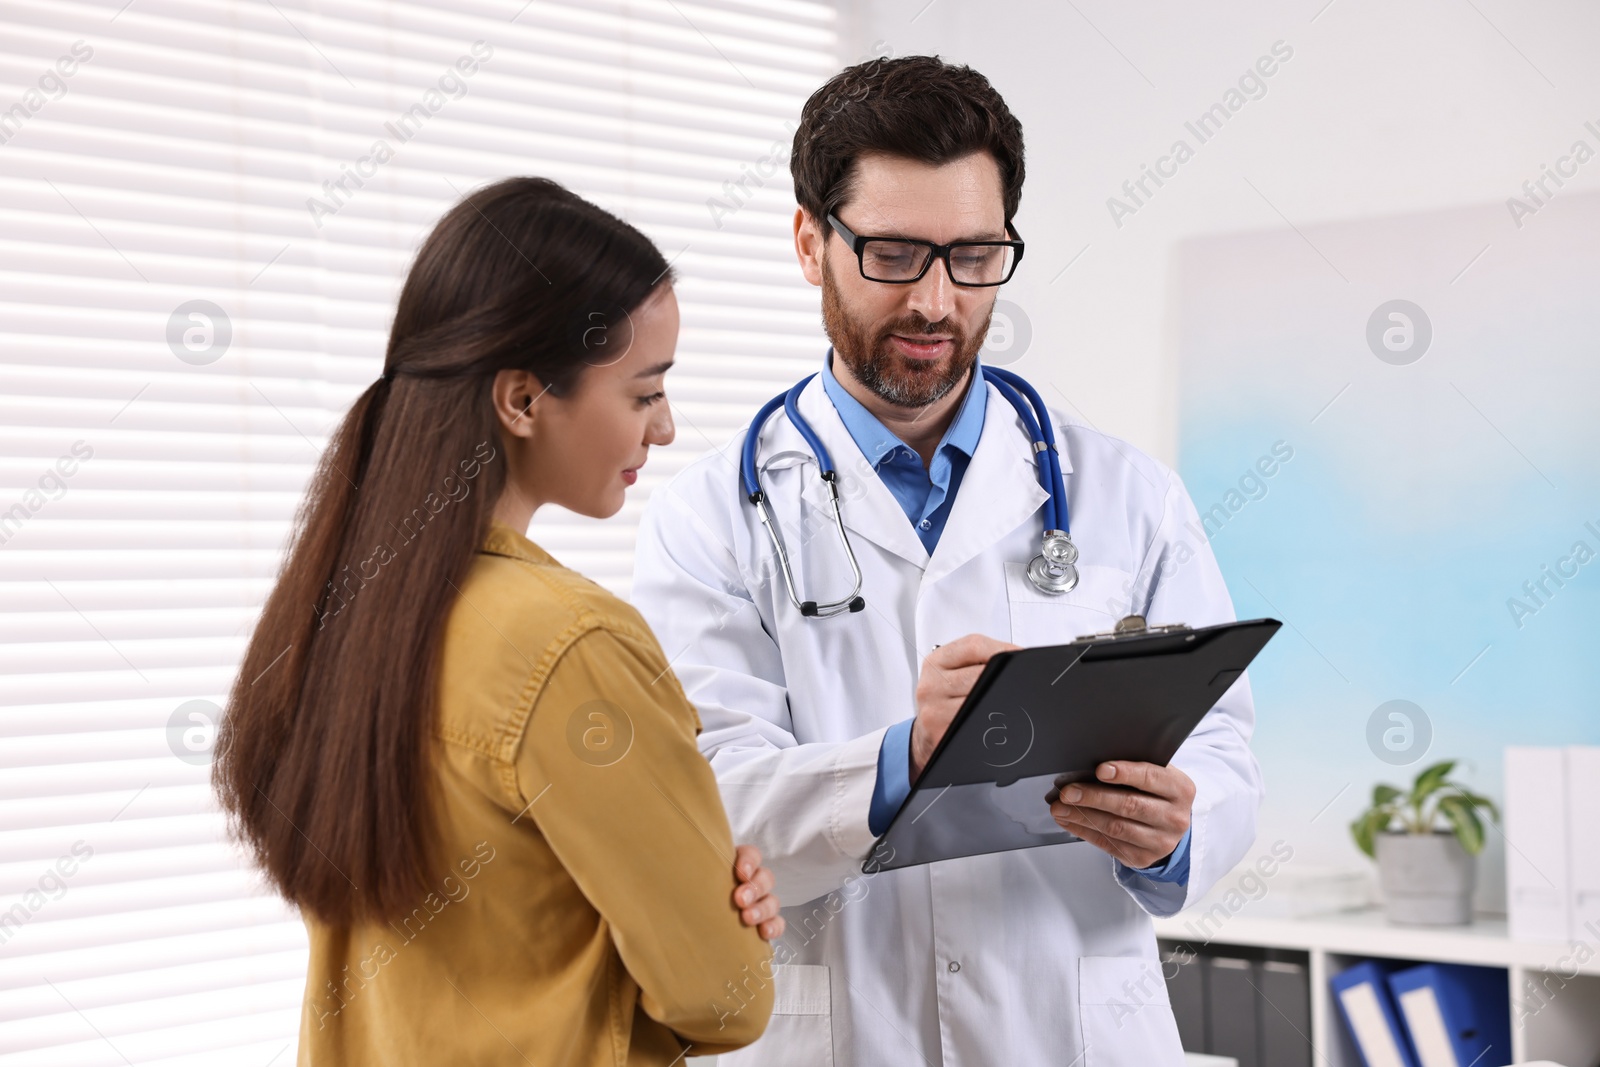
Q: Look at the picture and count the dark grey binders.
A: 3